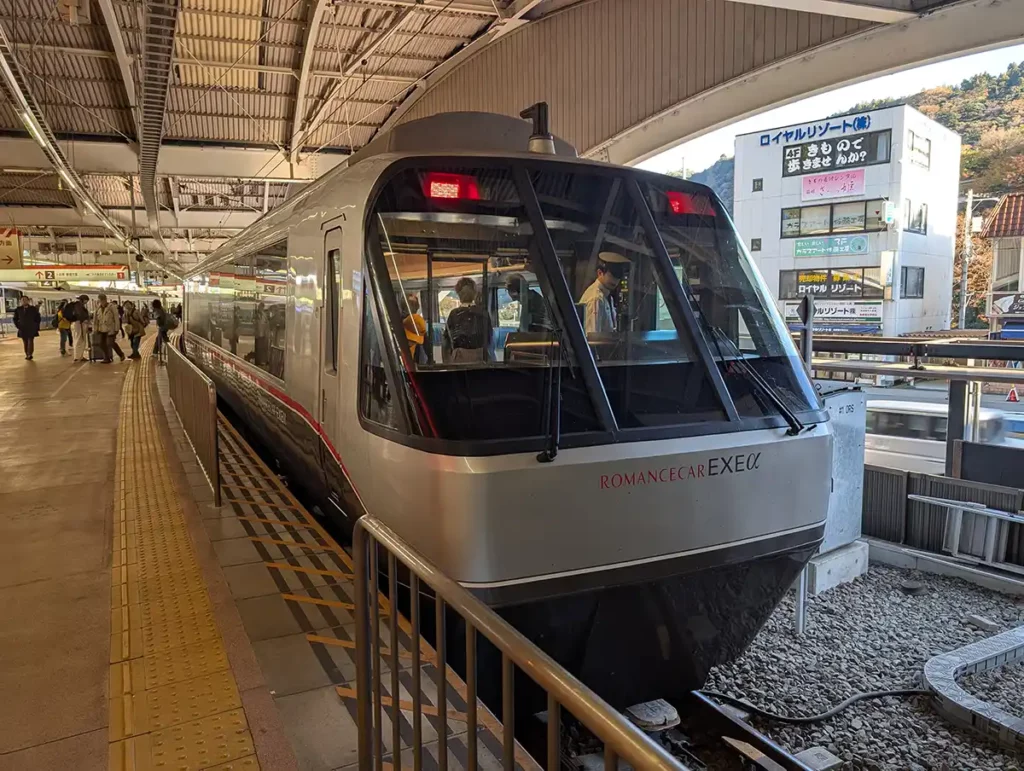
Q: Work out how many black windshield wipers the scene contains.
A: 2